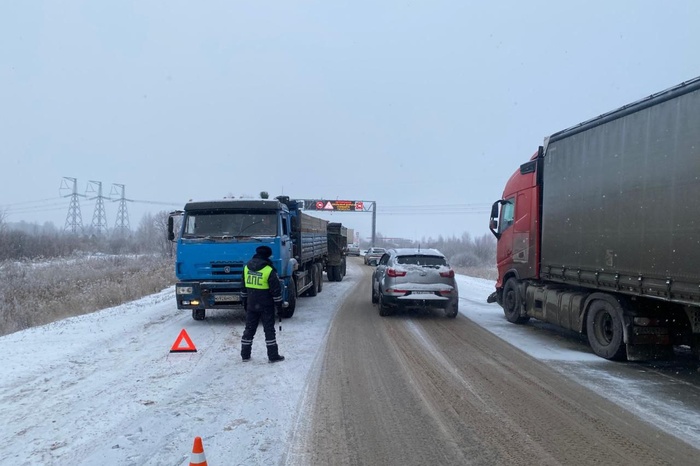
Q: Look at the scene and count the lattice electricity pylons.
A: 3